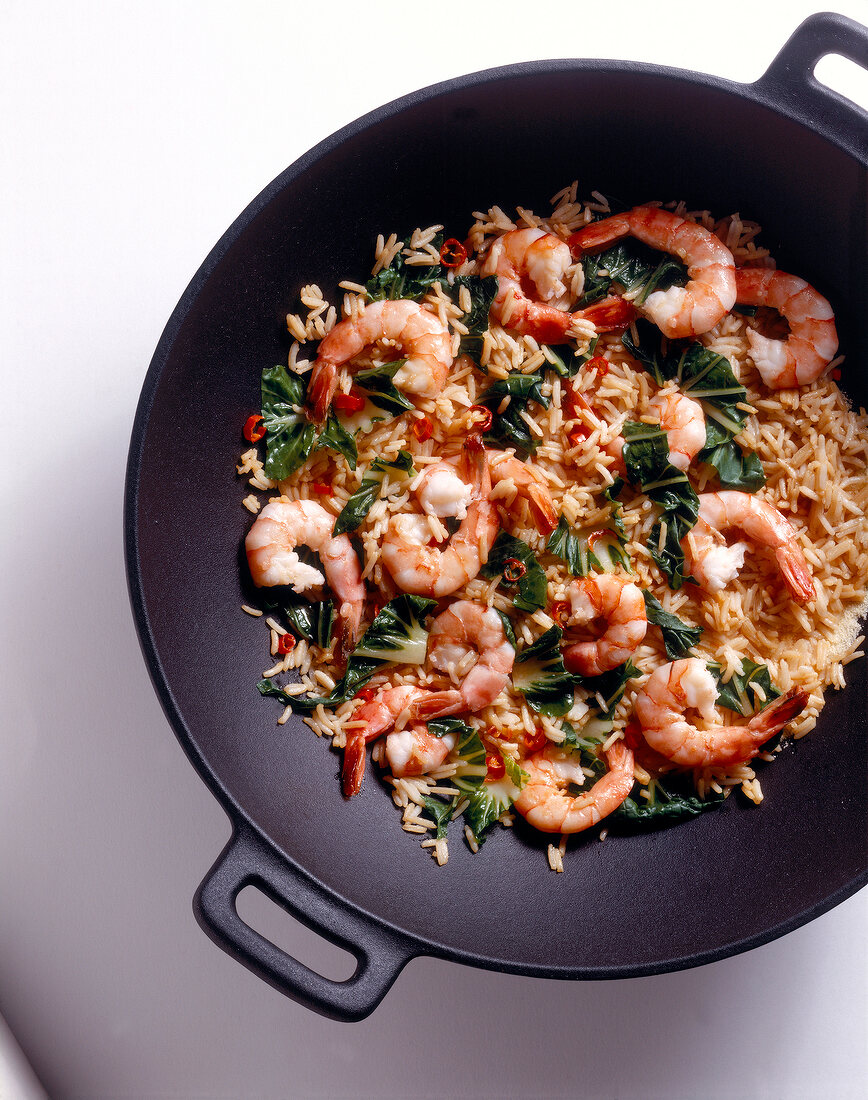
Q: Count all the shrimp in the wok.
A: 14